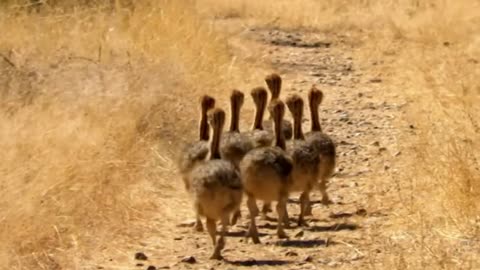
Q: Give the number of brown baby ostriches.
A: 8